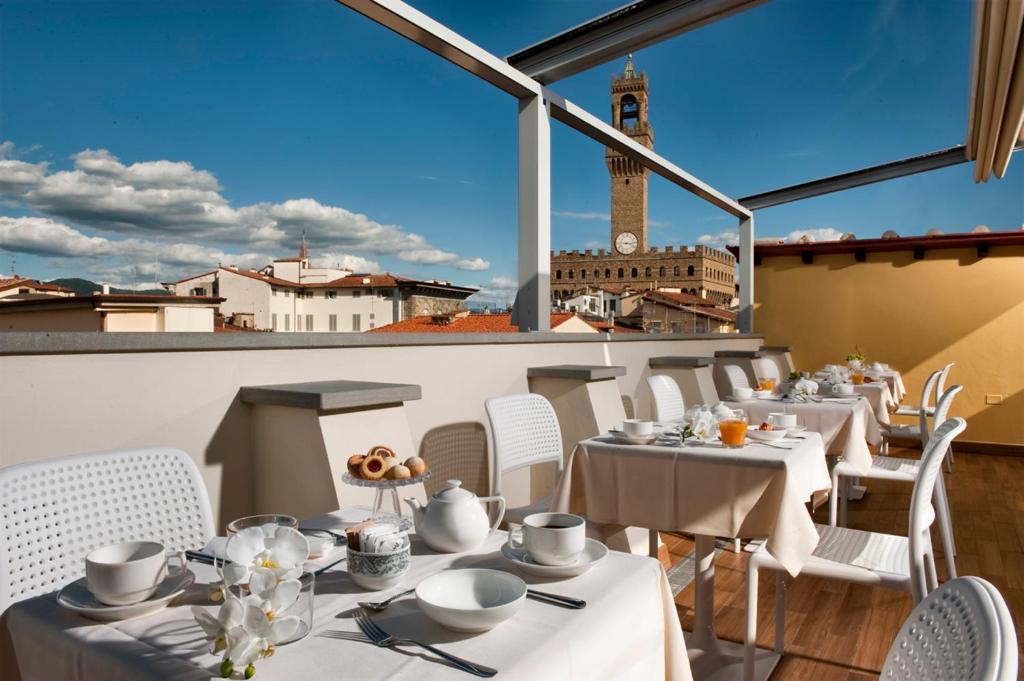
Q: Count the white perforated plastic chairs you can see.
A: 10